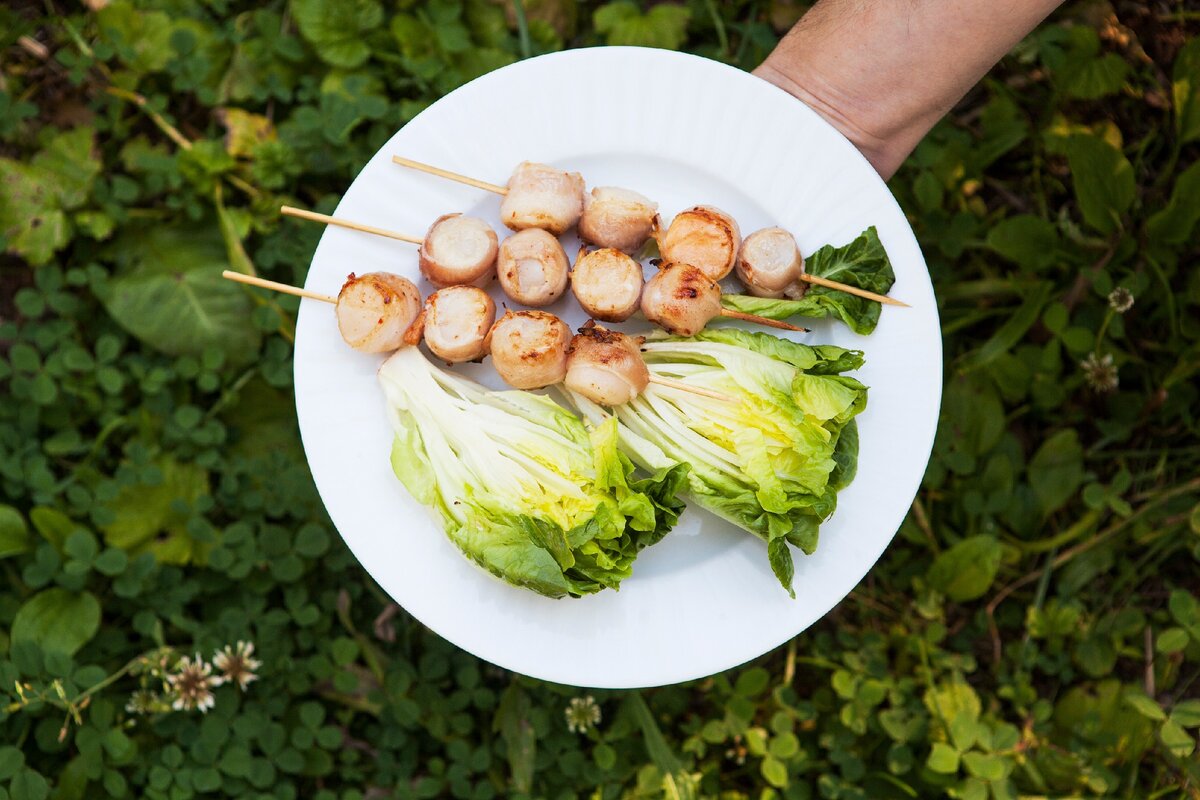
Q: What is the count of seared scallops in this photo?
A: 12